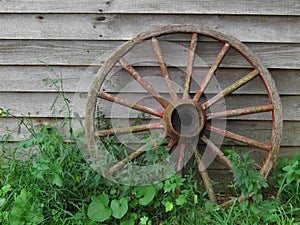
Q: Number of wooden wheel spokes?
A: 14